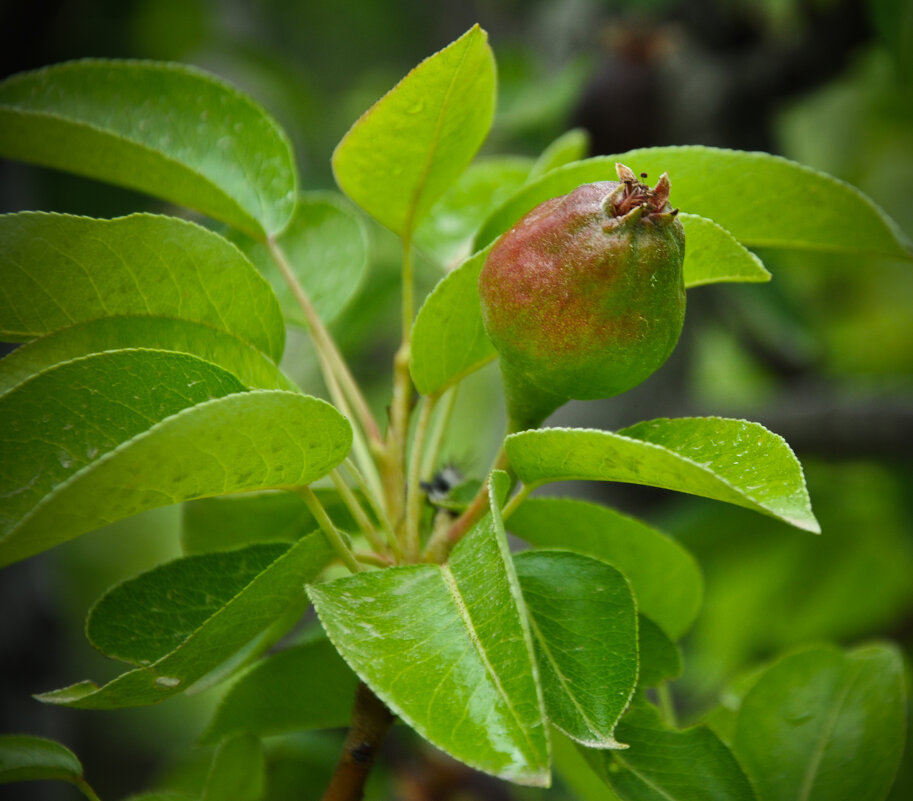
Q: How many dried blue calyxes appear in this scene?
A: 0